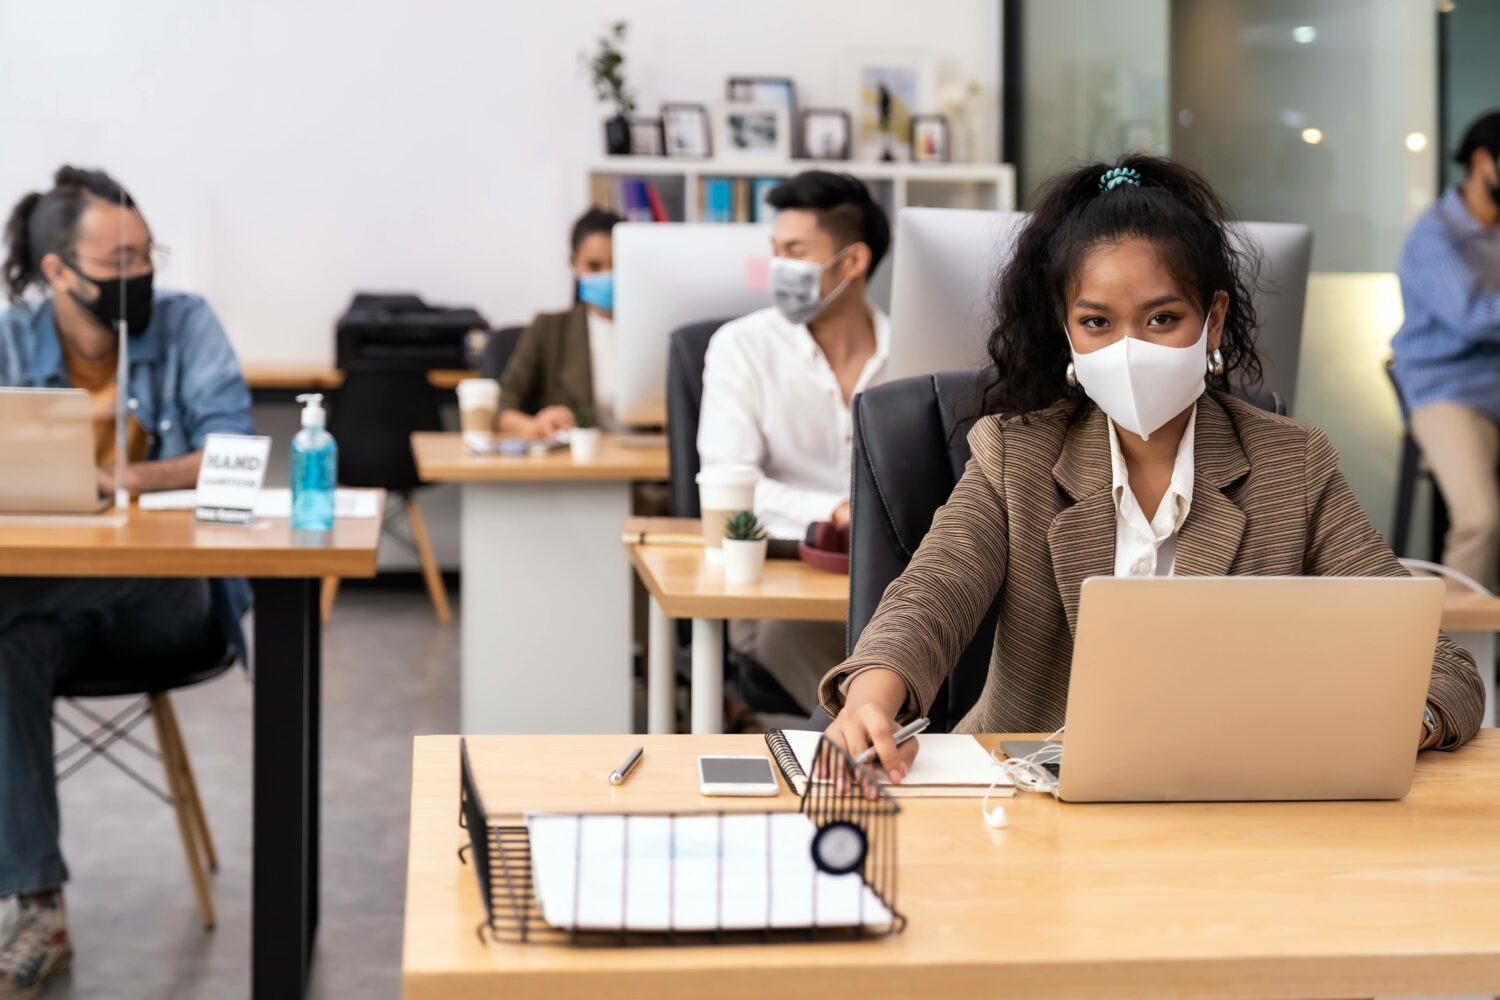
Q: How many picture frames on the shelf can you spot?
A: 7